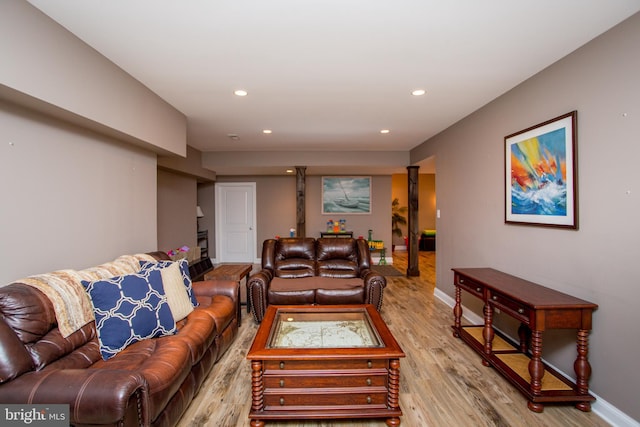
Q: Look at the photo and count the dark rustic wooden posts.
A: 2